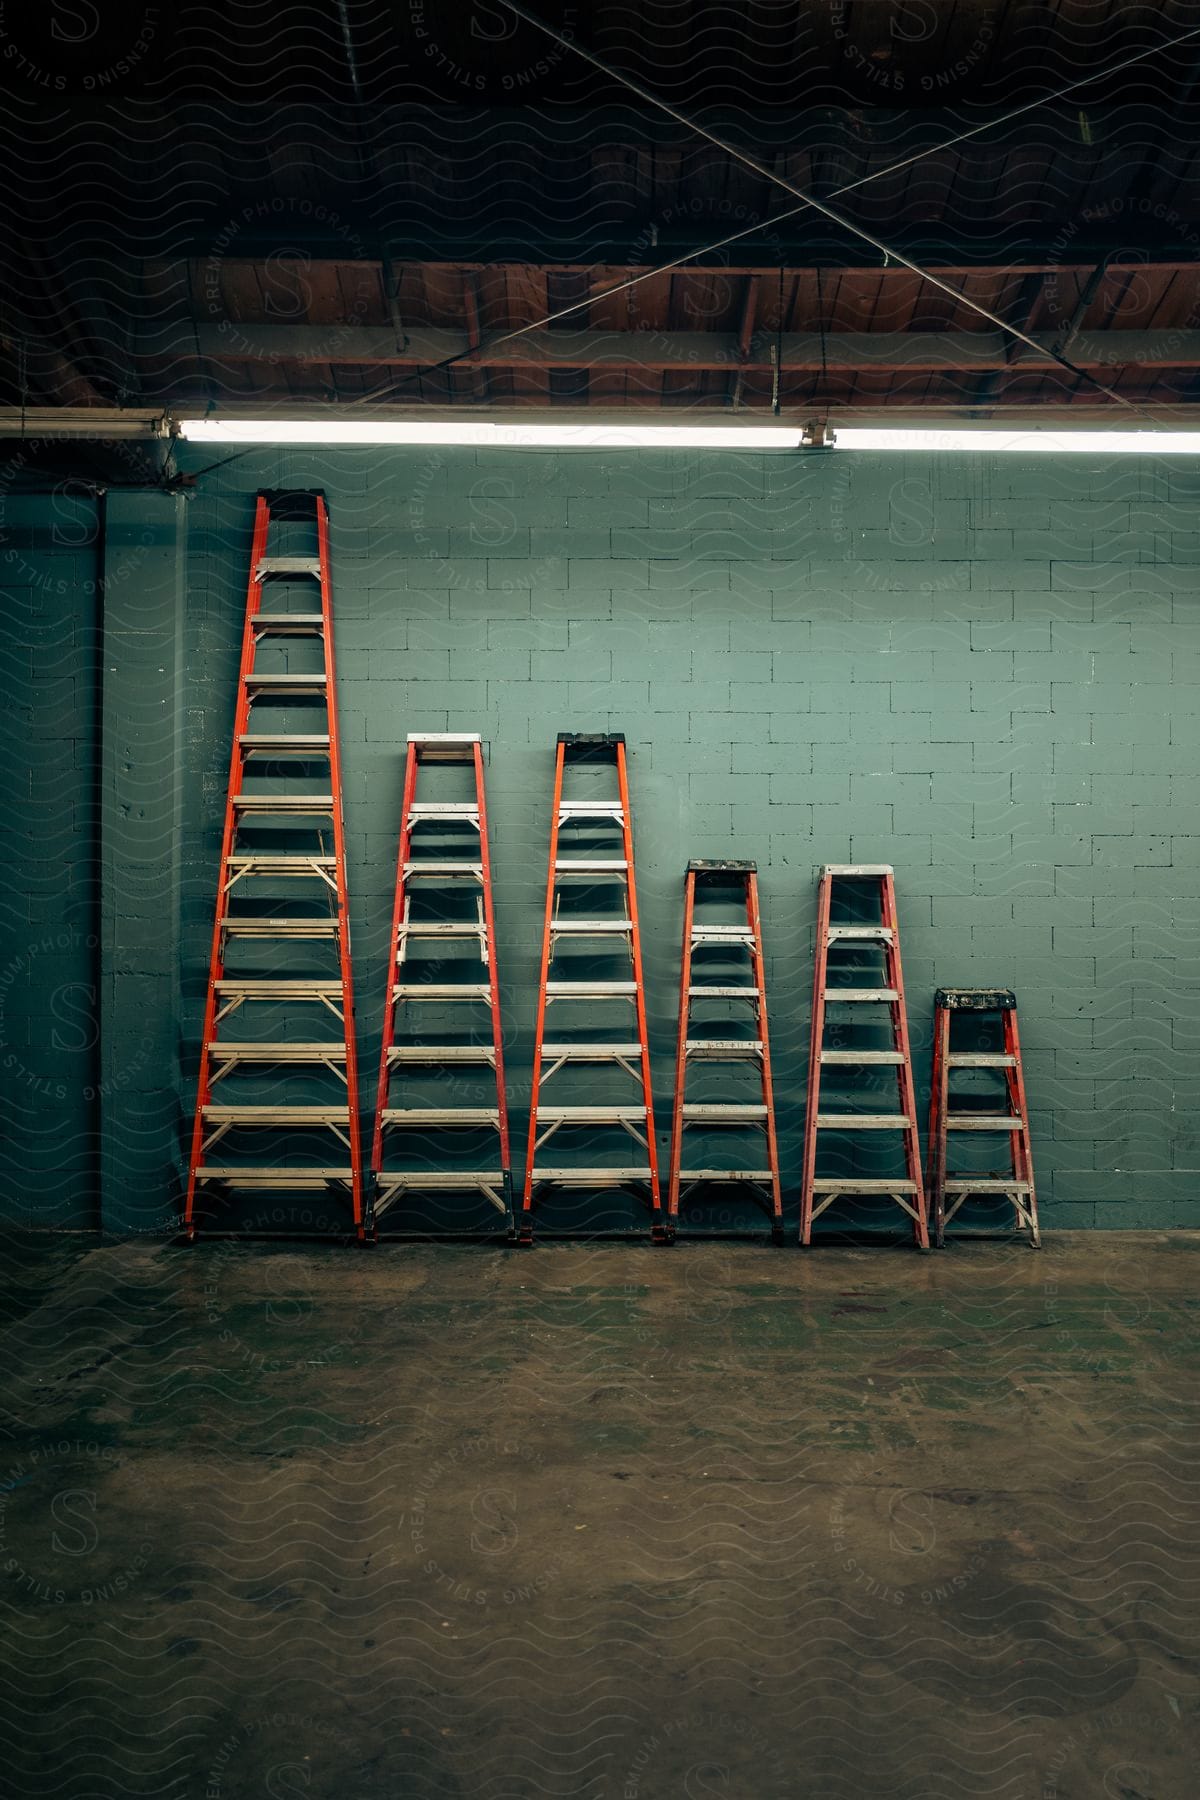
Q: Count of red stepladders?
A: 6